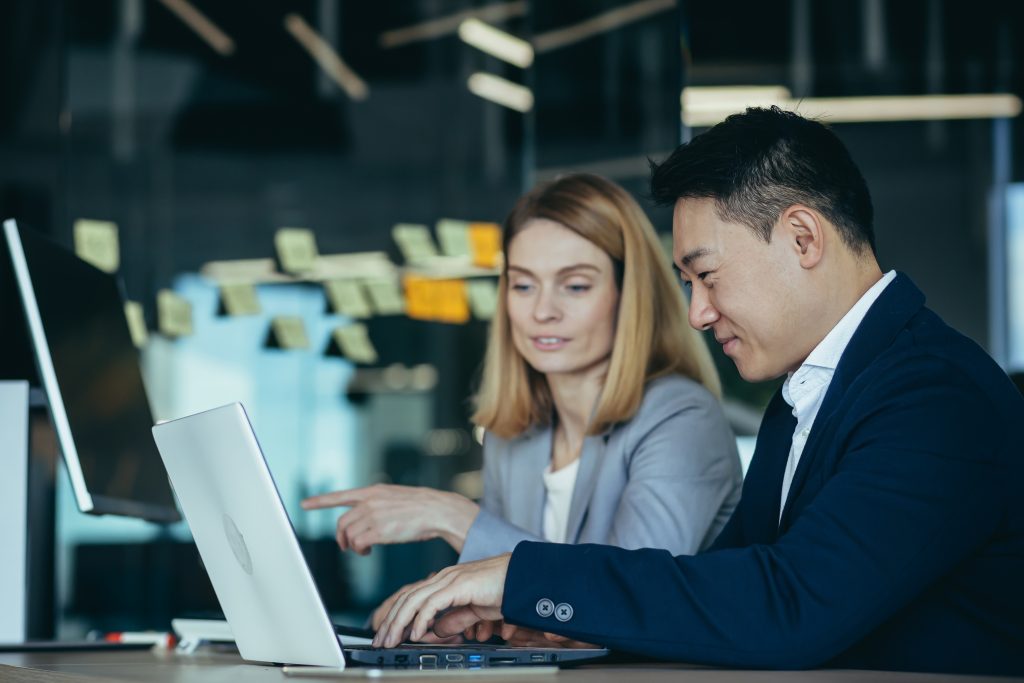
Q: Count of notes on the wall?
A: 14